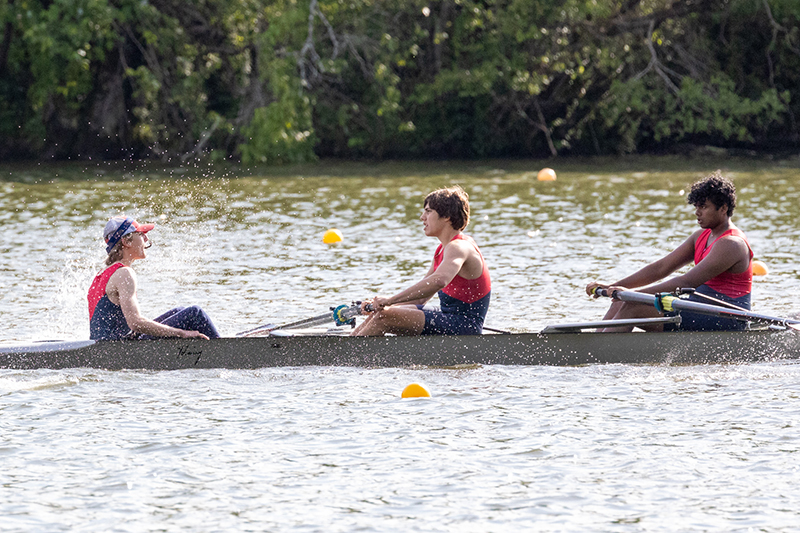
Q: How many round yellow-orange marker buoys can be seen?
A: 4